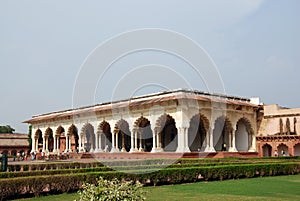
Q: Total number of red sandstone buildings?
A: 2